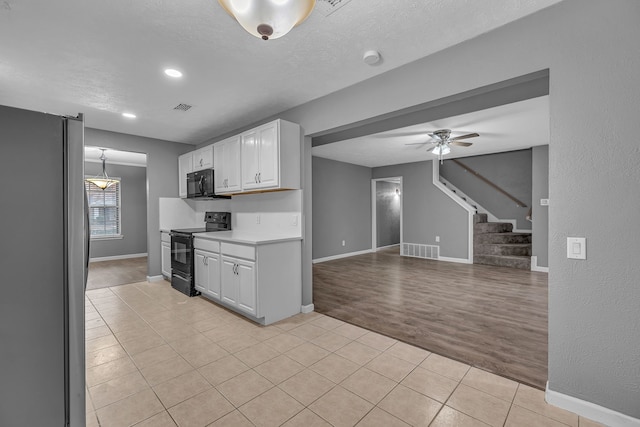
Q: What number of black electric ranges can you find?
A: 1